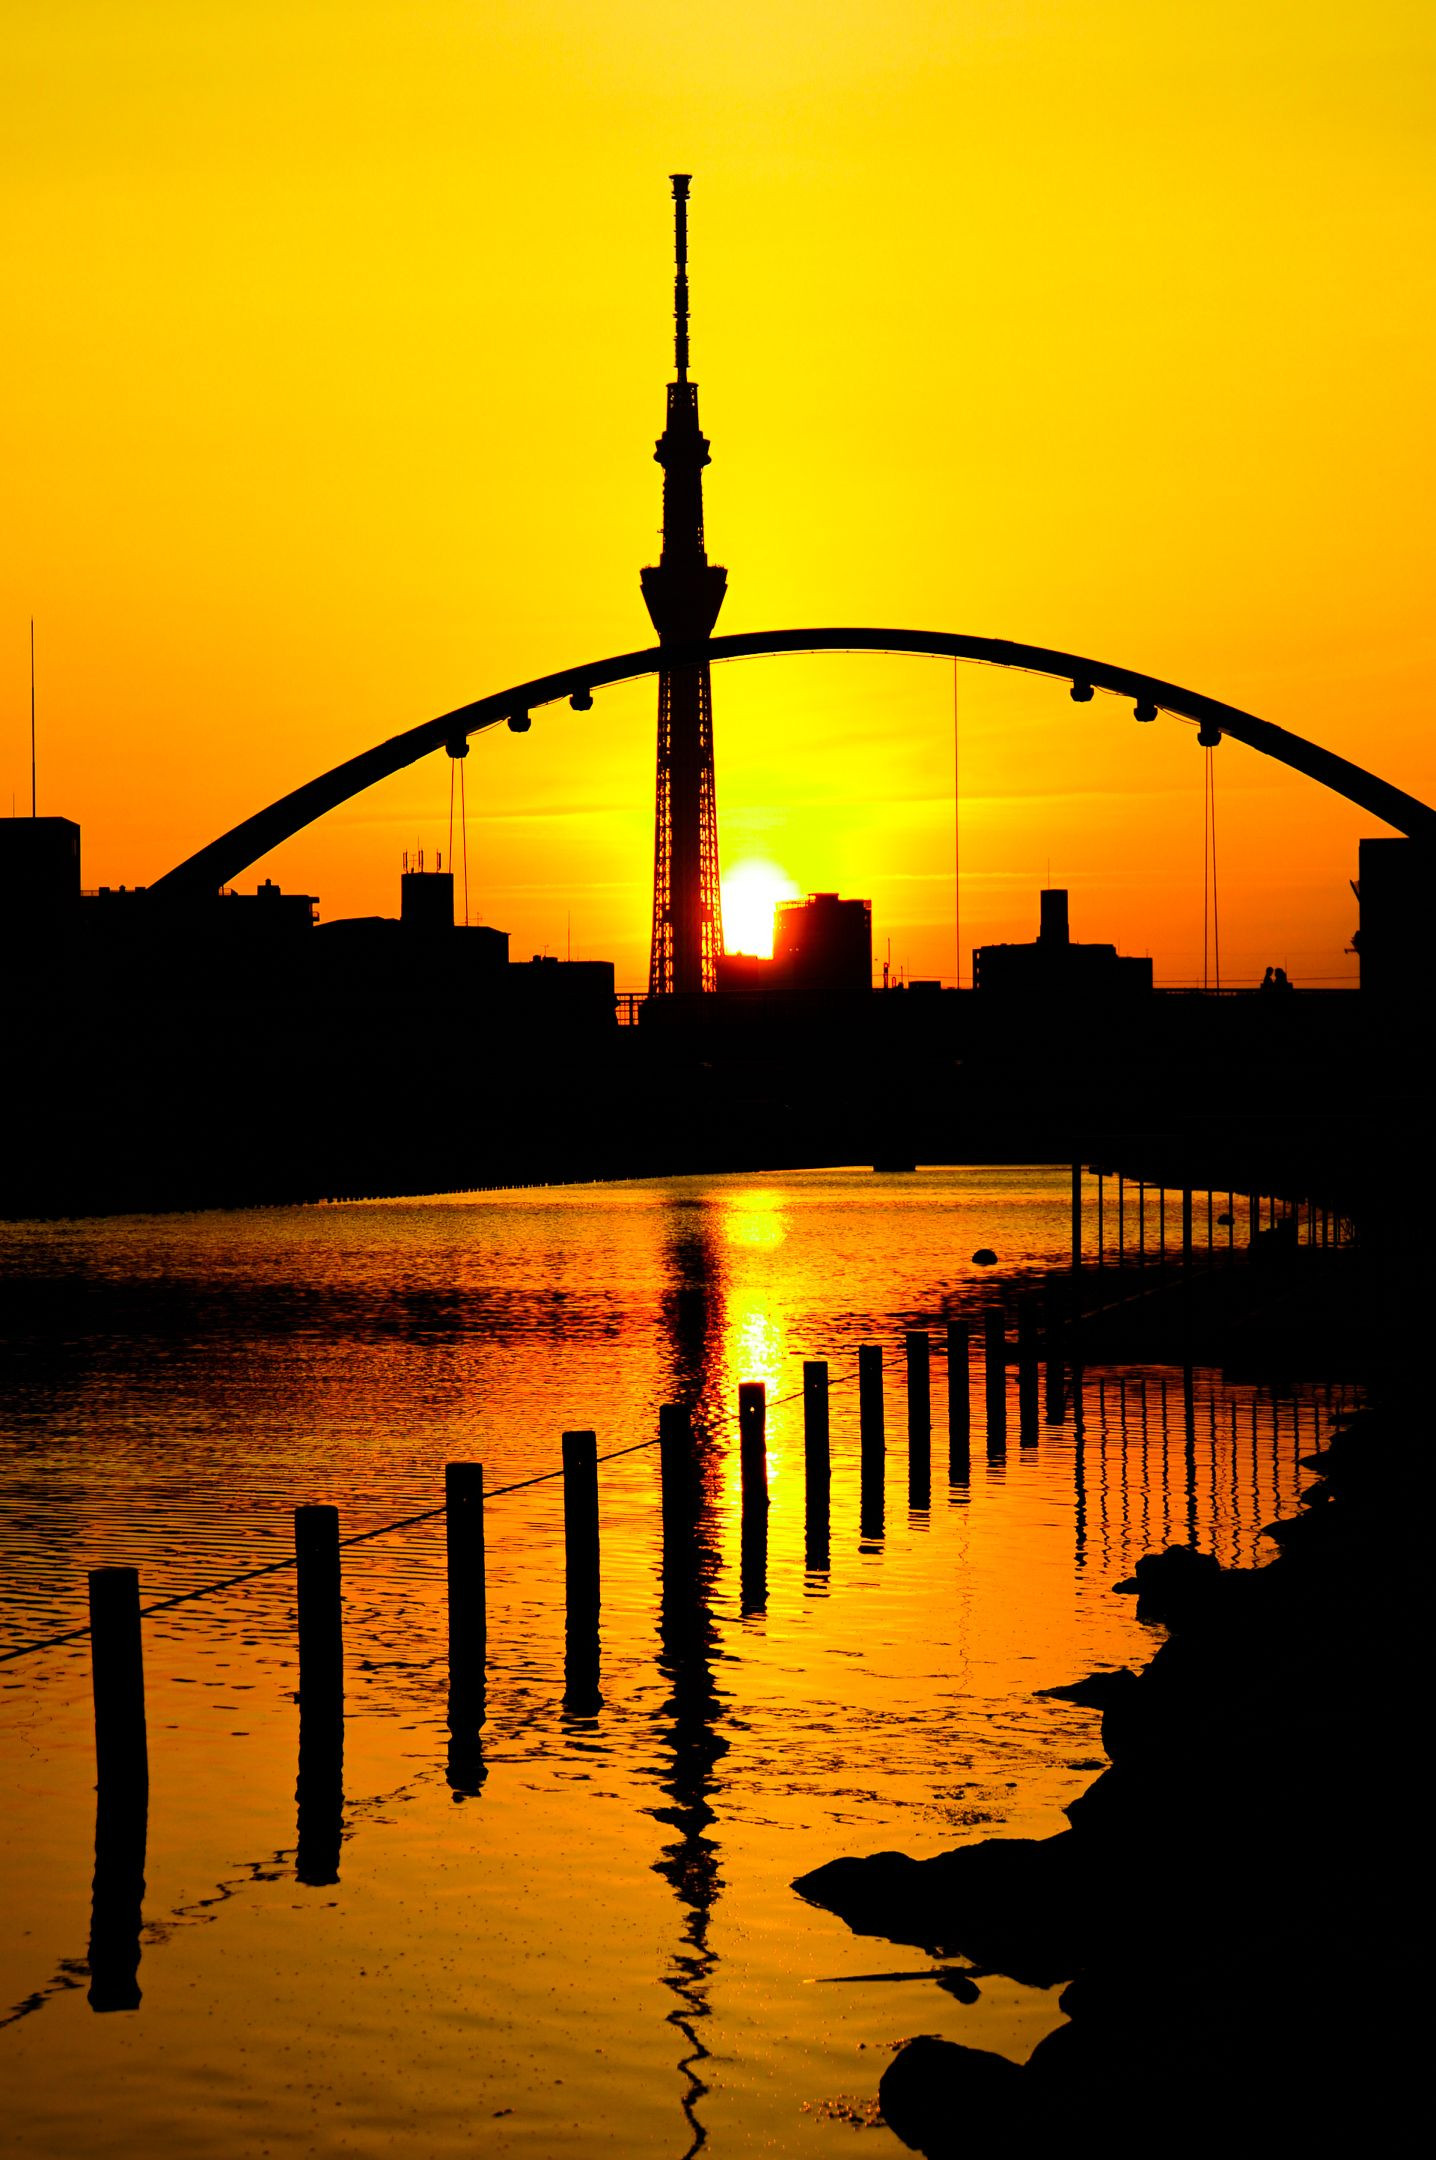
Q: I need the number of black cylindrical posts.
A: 13